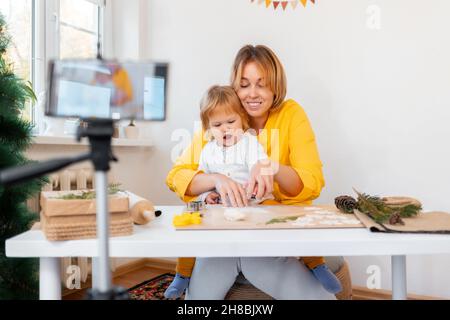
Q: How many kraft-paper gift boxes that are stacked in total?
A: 2